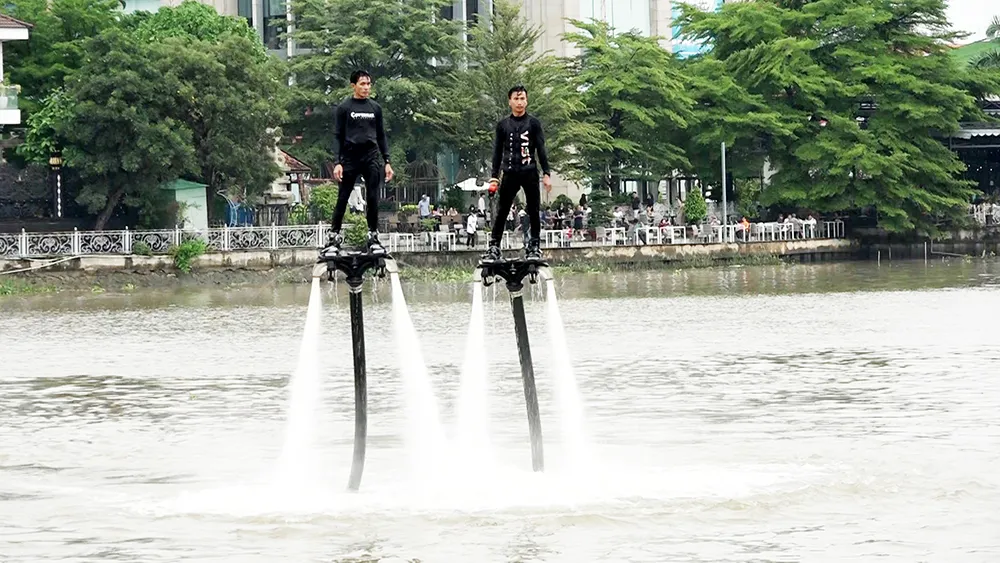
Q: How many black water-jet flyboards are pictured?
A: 2